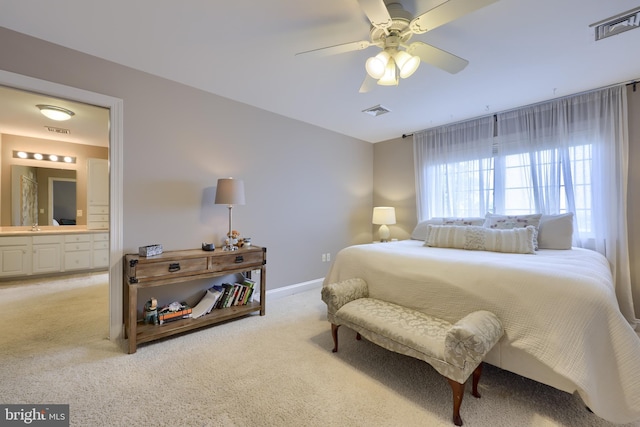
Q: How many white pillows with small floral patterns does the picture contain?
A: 2